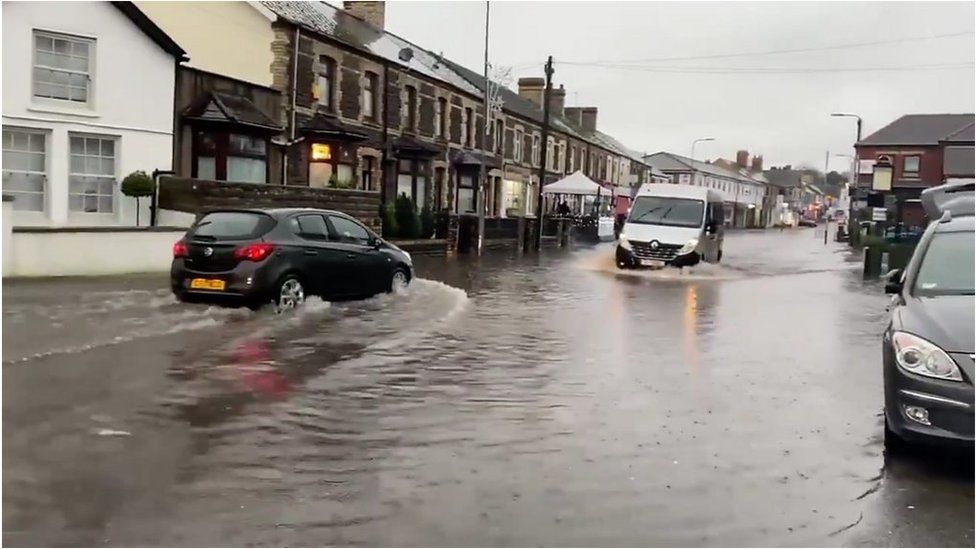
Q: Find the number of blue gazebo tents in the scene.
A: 0